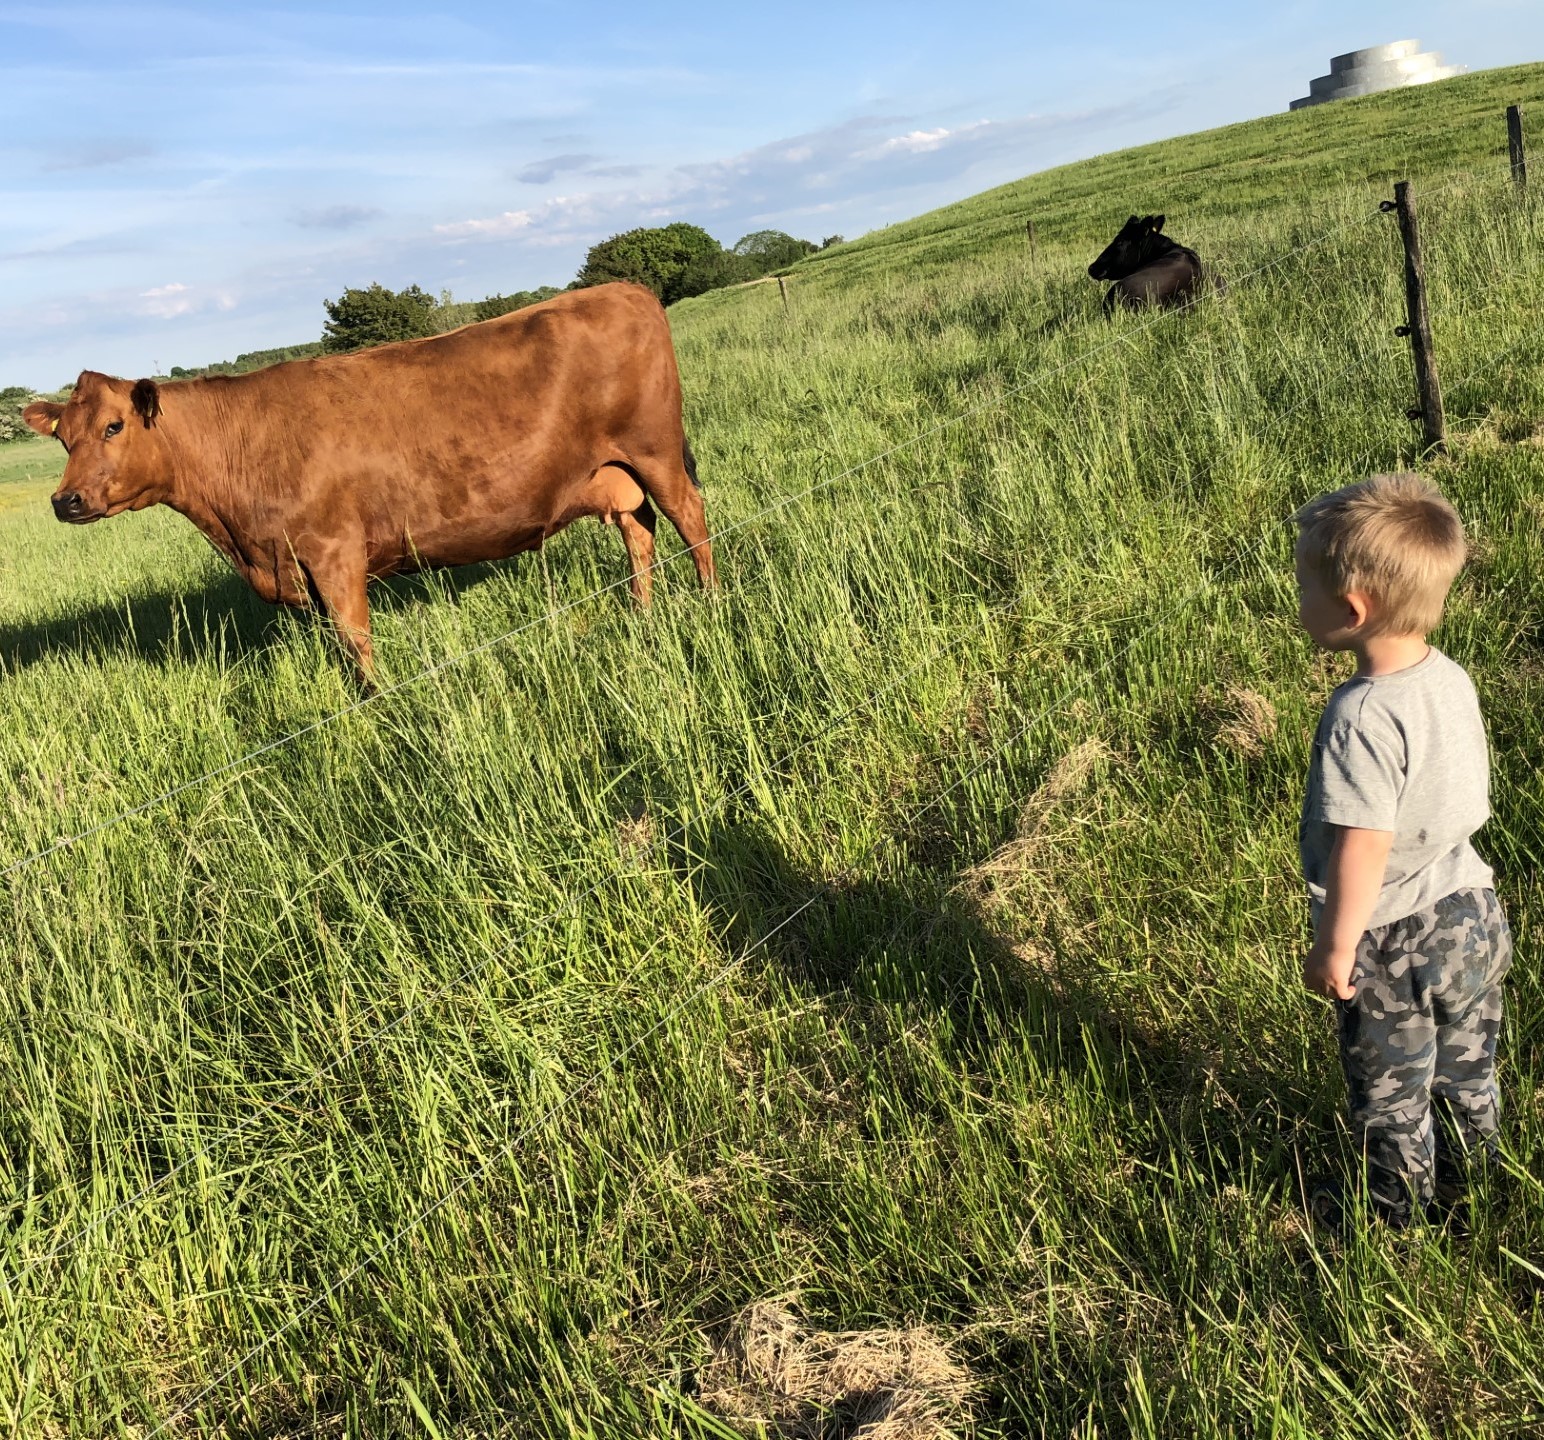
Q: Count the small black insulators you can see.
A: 3